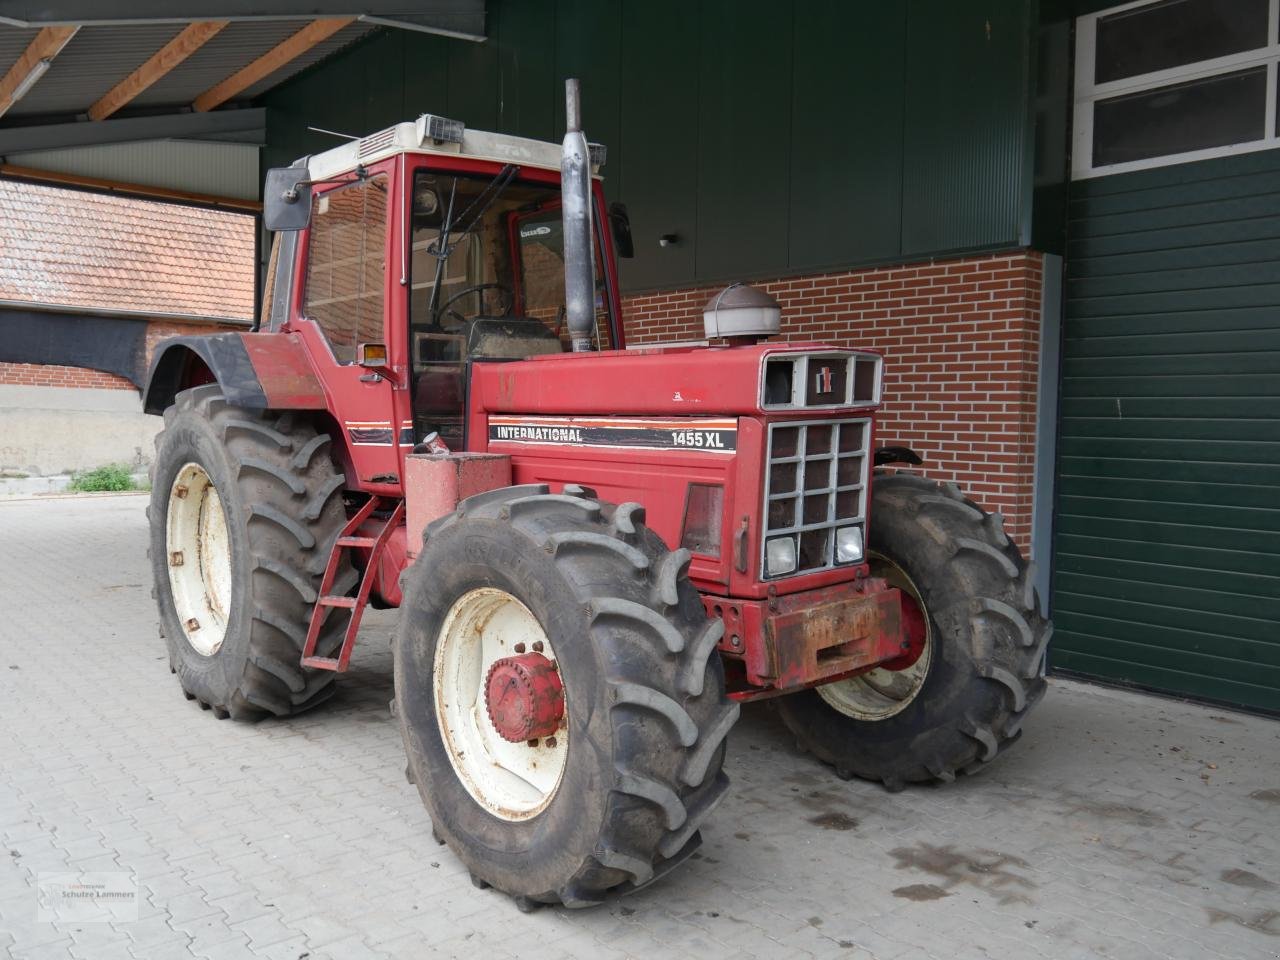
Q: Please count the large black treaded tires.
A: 3